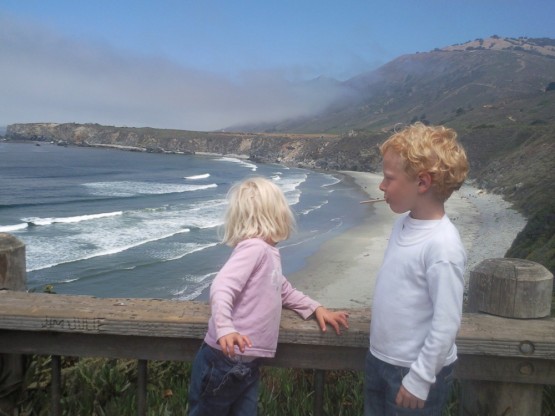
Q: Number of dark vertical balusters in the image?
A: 3